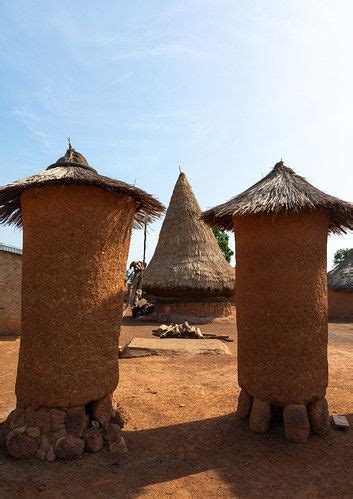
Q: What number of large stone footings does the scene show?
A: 4